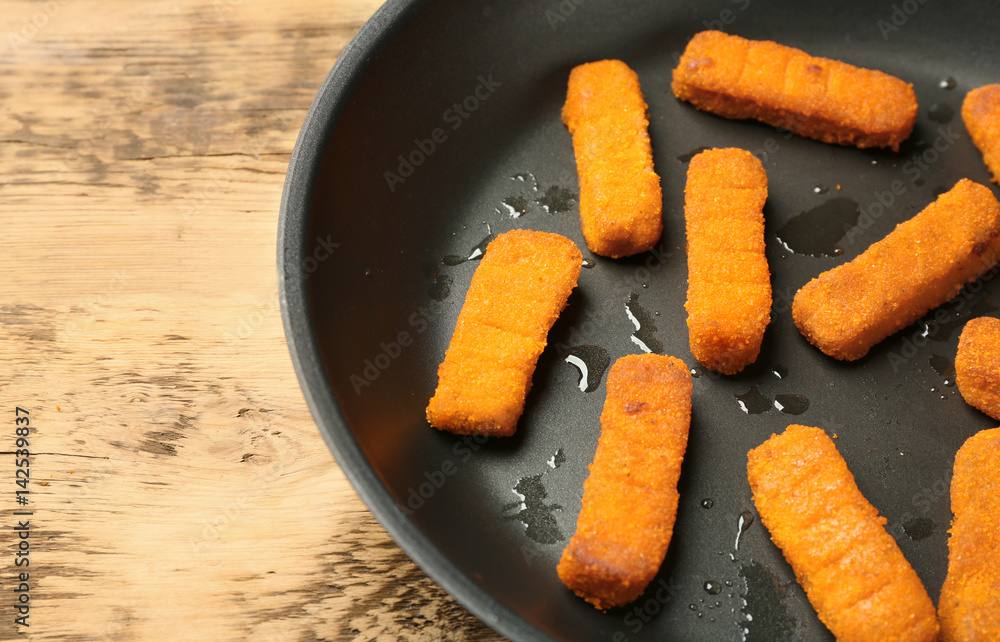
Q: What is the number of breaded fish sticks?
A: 10